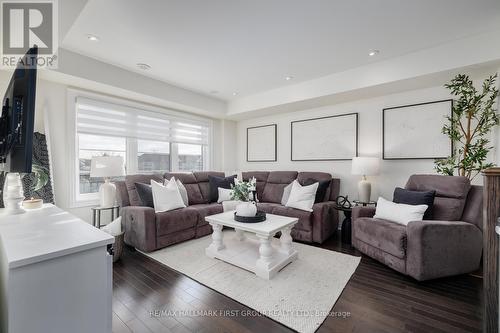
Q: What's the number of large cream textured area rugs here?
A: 1